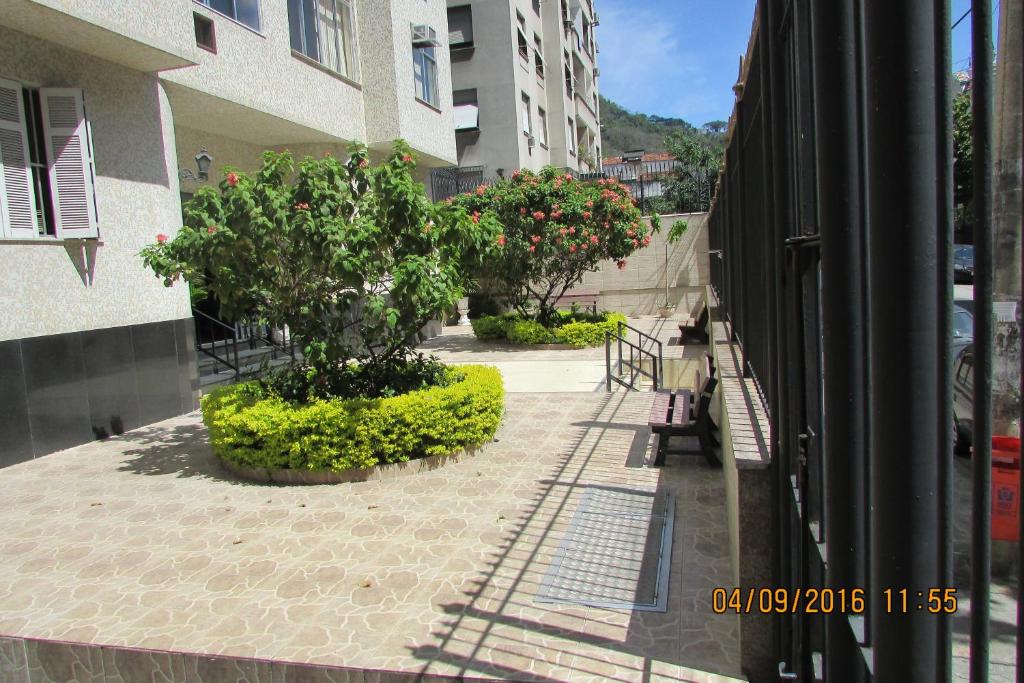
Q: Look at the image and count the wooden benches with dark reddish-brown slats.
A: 3